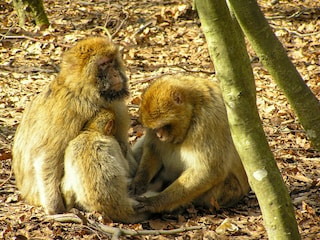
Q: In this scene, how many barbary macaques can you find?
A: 3